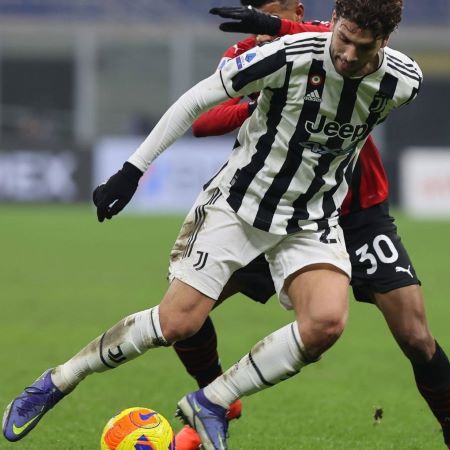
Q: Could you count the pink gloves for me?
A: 0